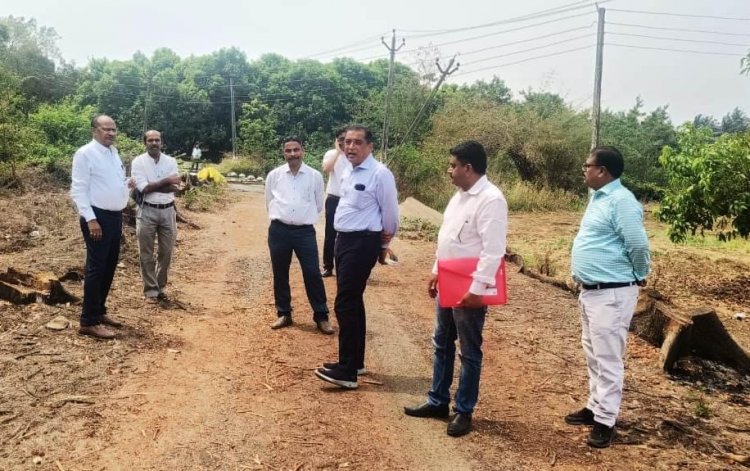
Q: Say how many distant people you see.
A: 1